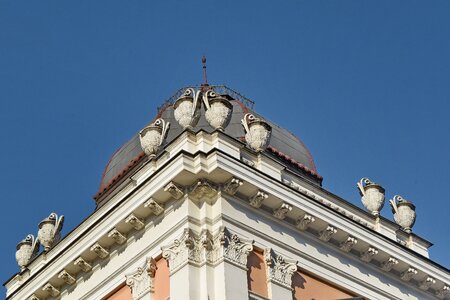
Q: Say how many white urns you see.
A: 8